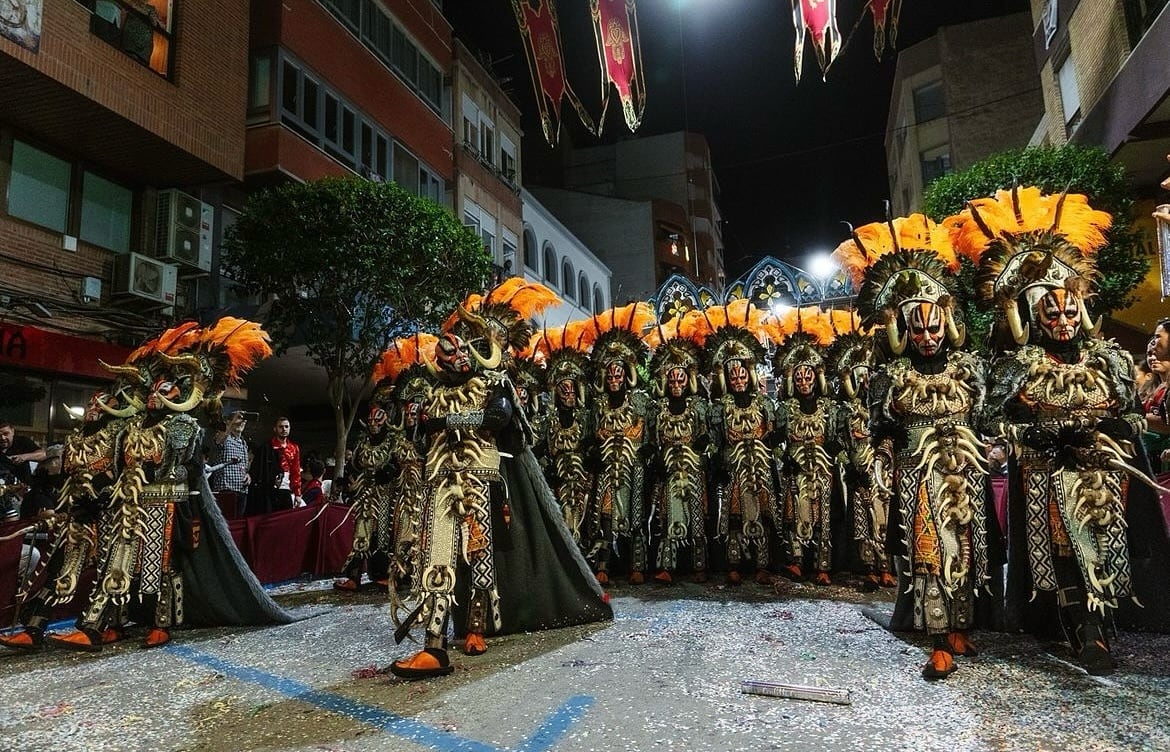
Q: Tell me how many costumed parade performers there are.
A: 14